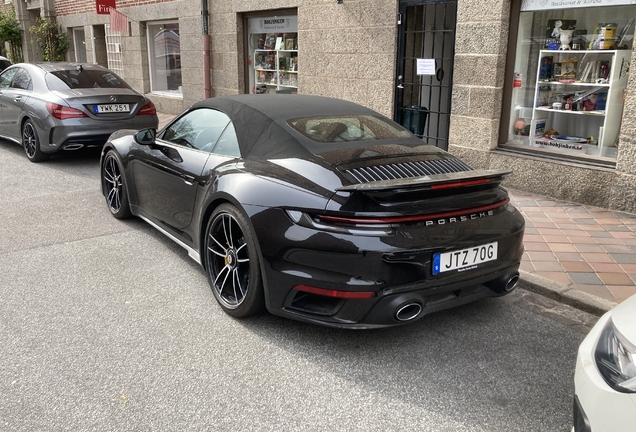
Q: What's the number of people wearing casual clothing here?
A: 0